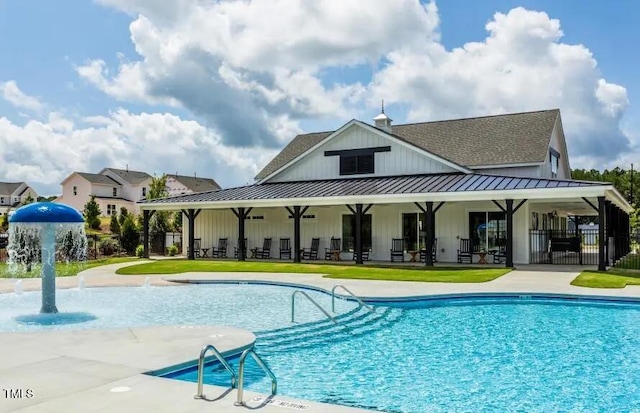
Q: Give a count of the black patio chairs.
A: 12